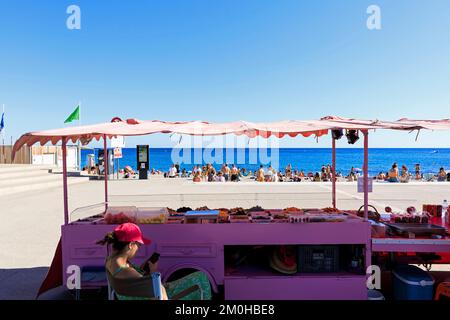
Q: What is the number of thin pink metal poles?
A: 4